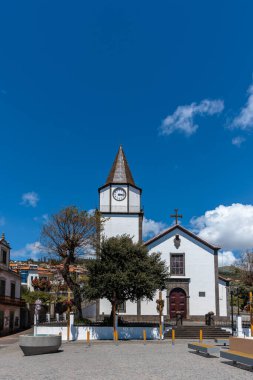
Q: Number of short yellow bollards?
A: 5